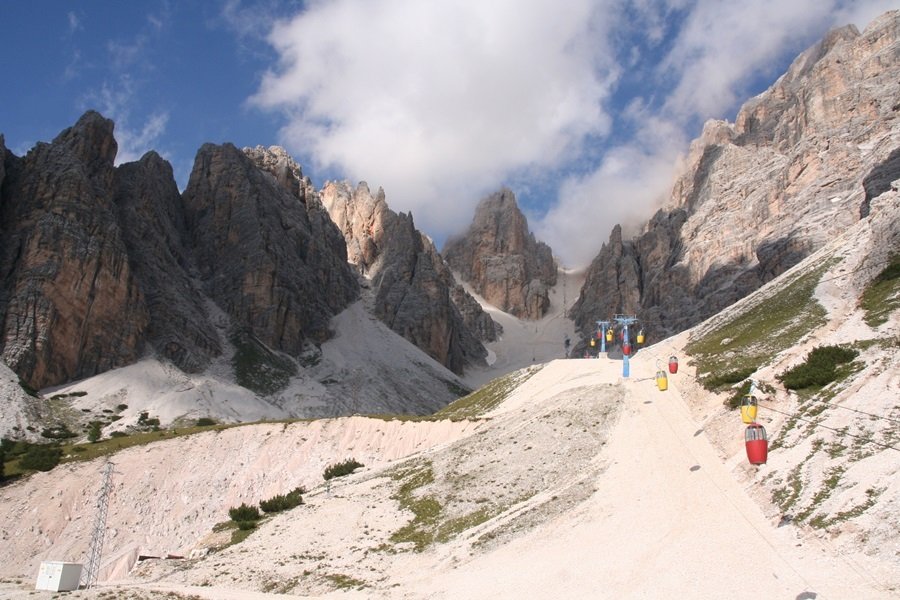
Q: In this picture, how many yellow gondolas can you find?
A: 5